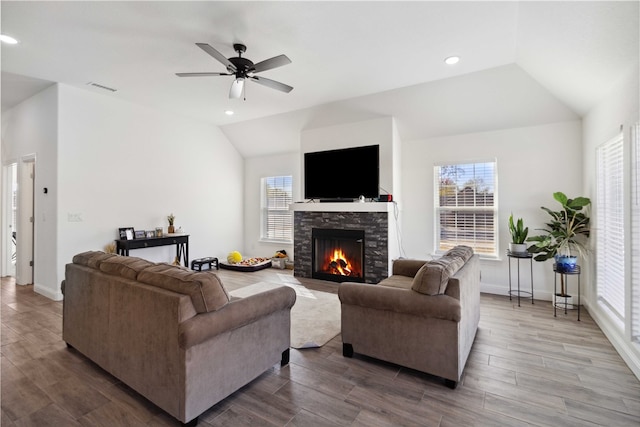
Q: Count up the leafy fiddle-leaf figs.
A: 1